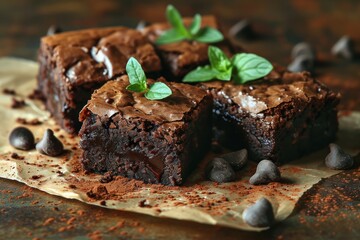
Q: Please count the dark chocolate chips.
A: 11